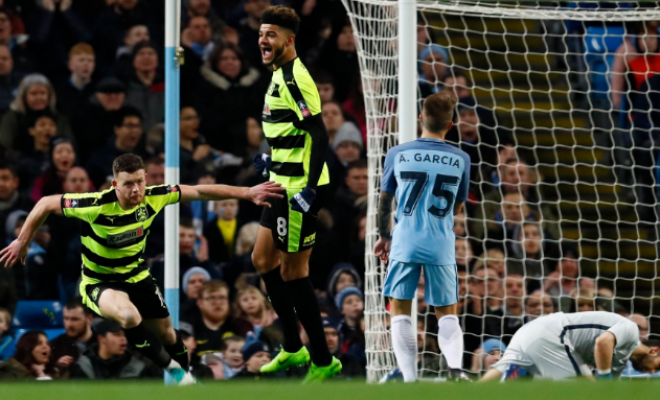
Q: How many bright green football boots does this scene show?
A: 2